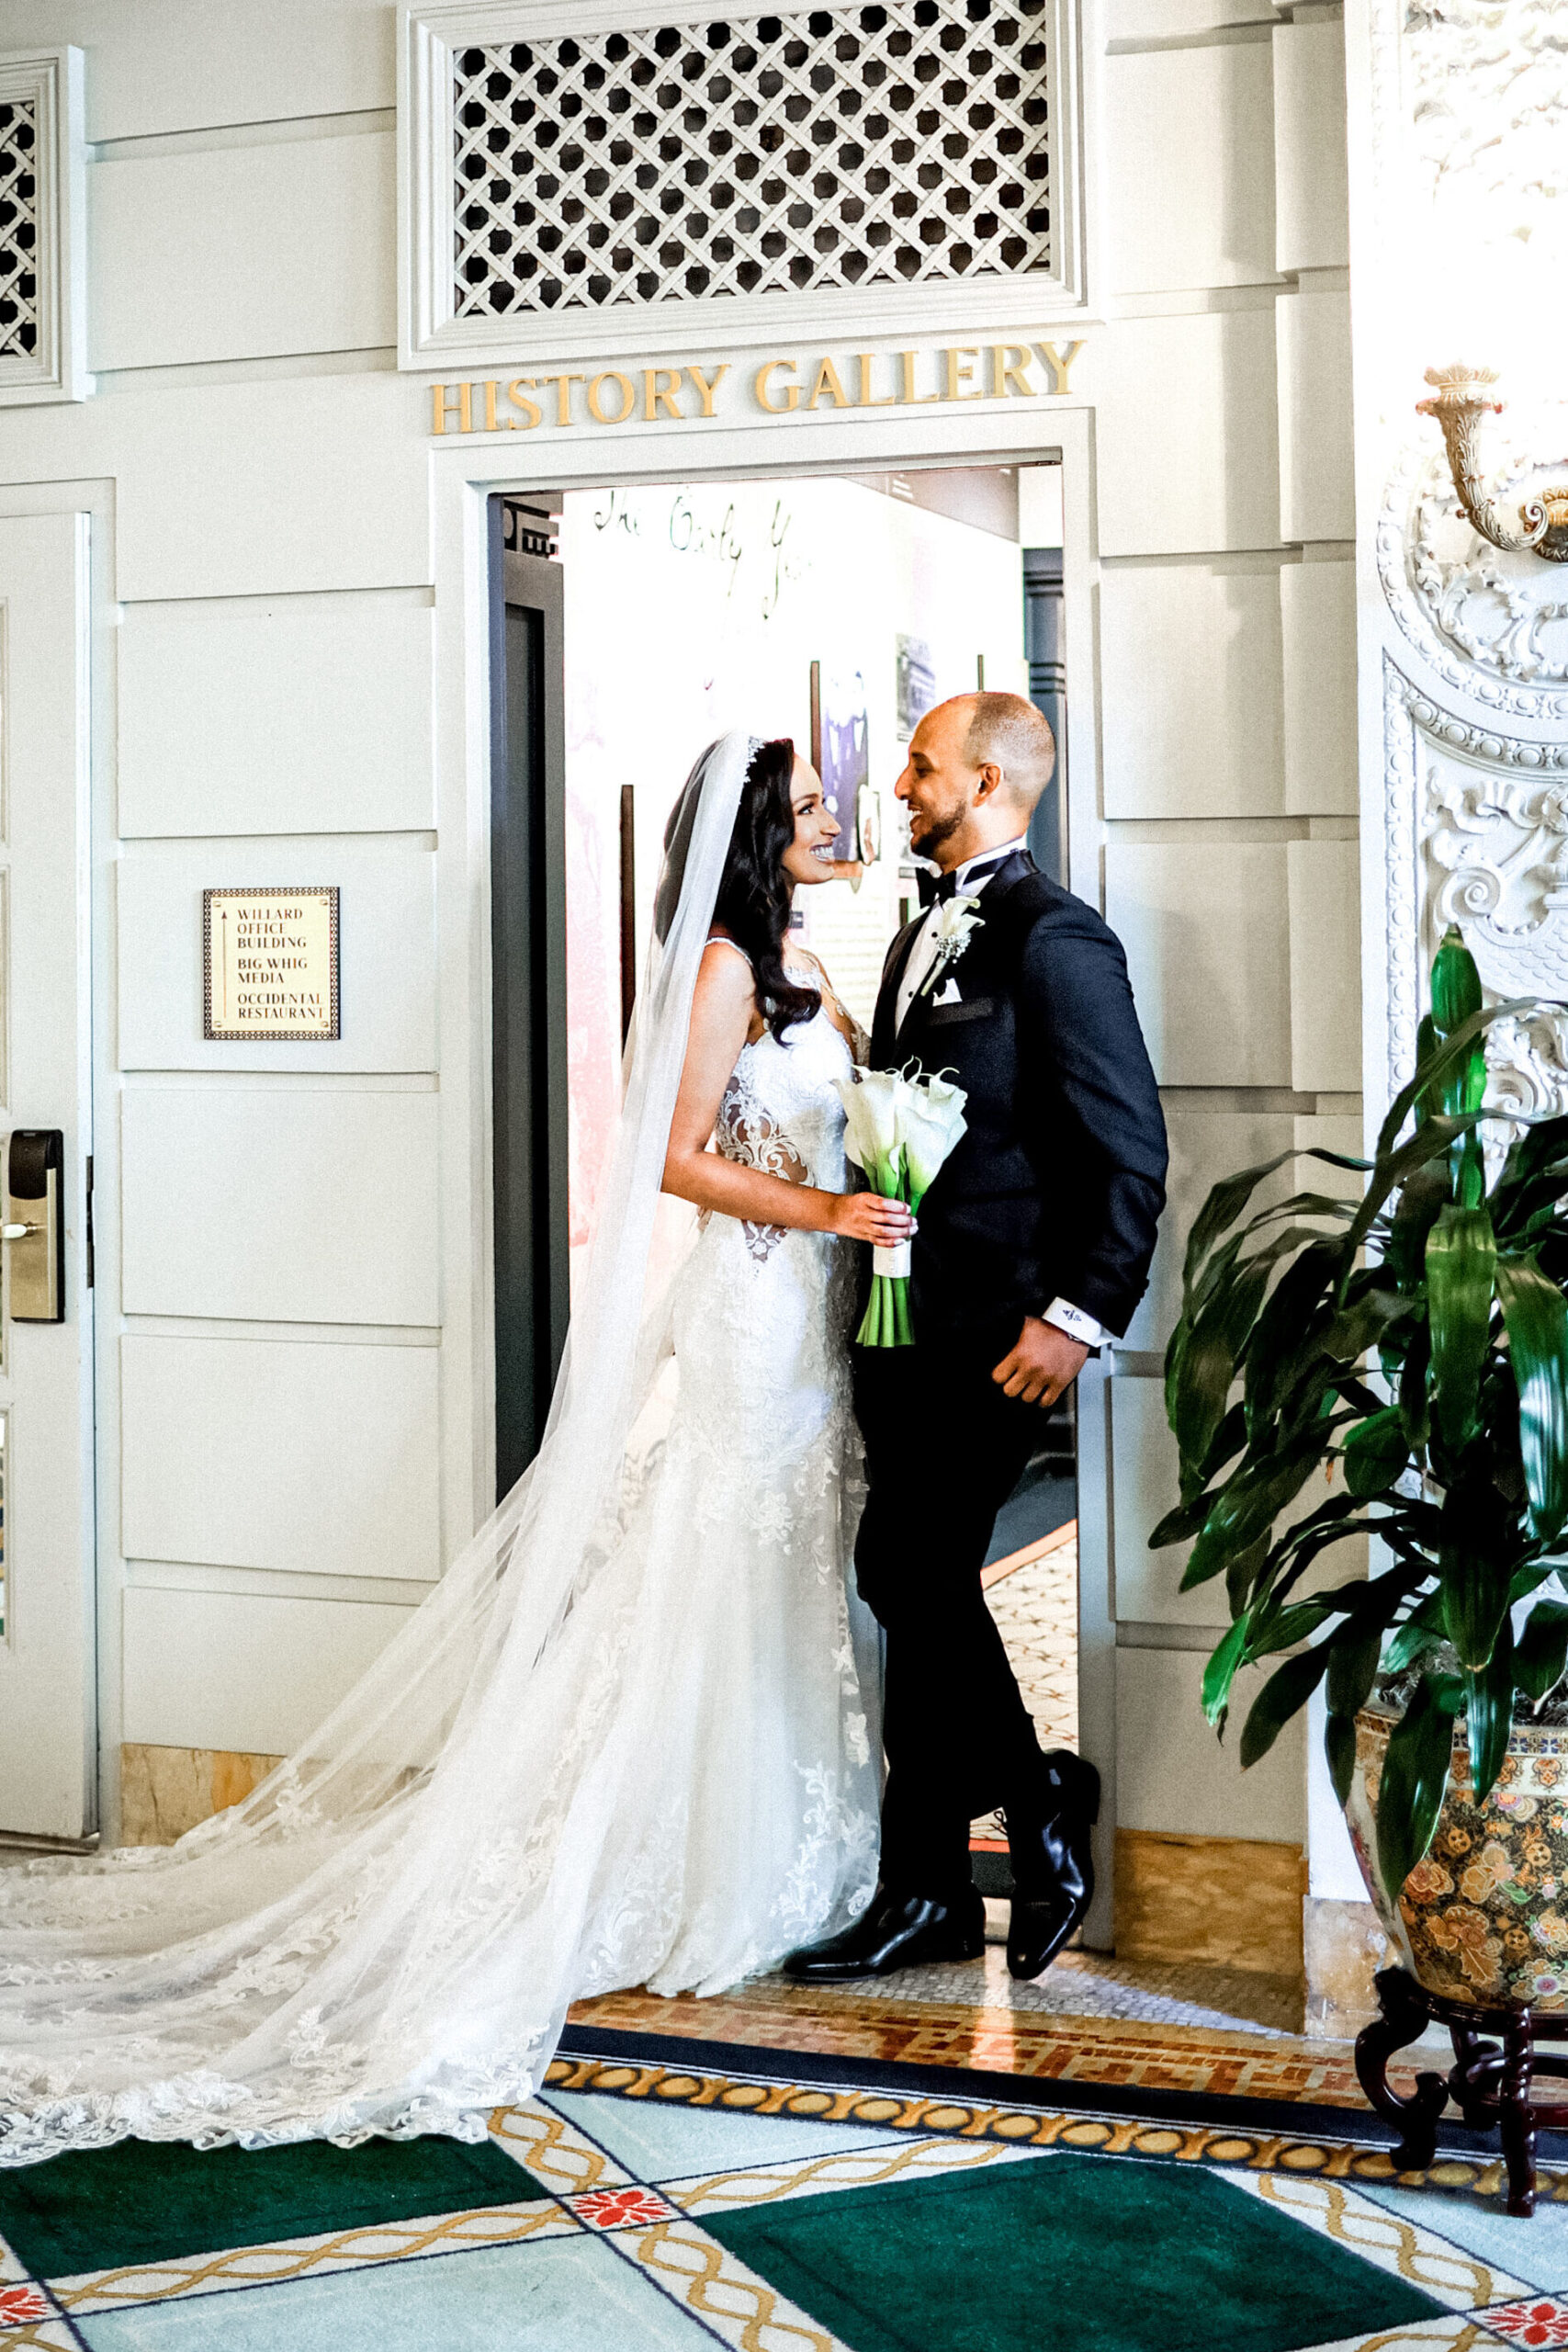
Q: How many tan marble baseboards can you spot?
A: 3